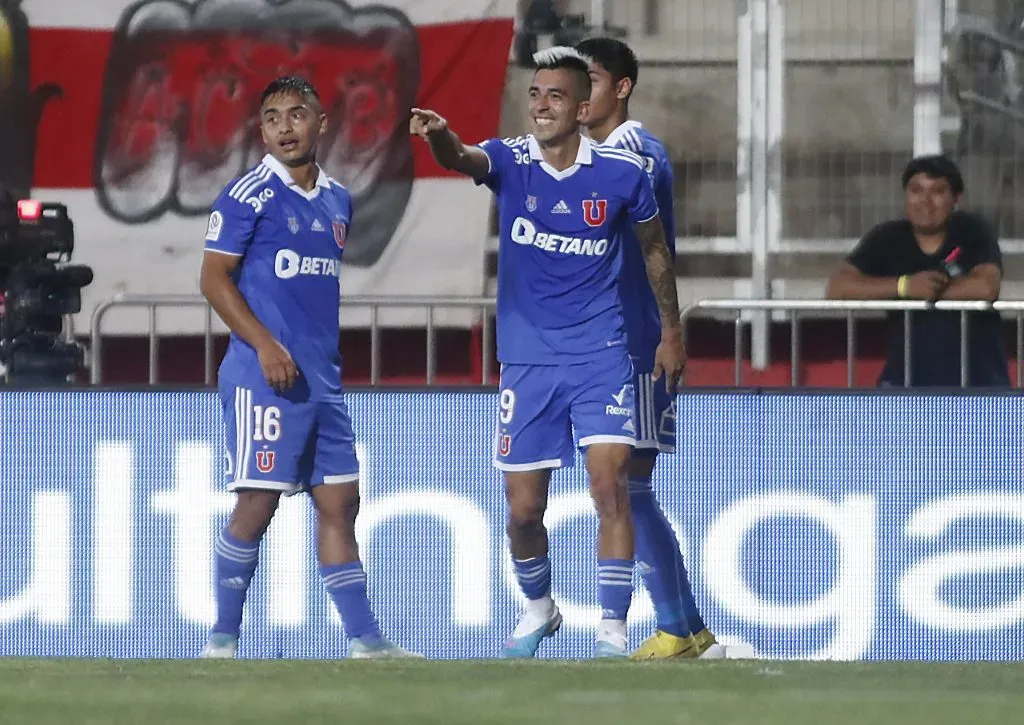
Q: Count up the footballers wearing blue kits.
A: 3